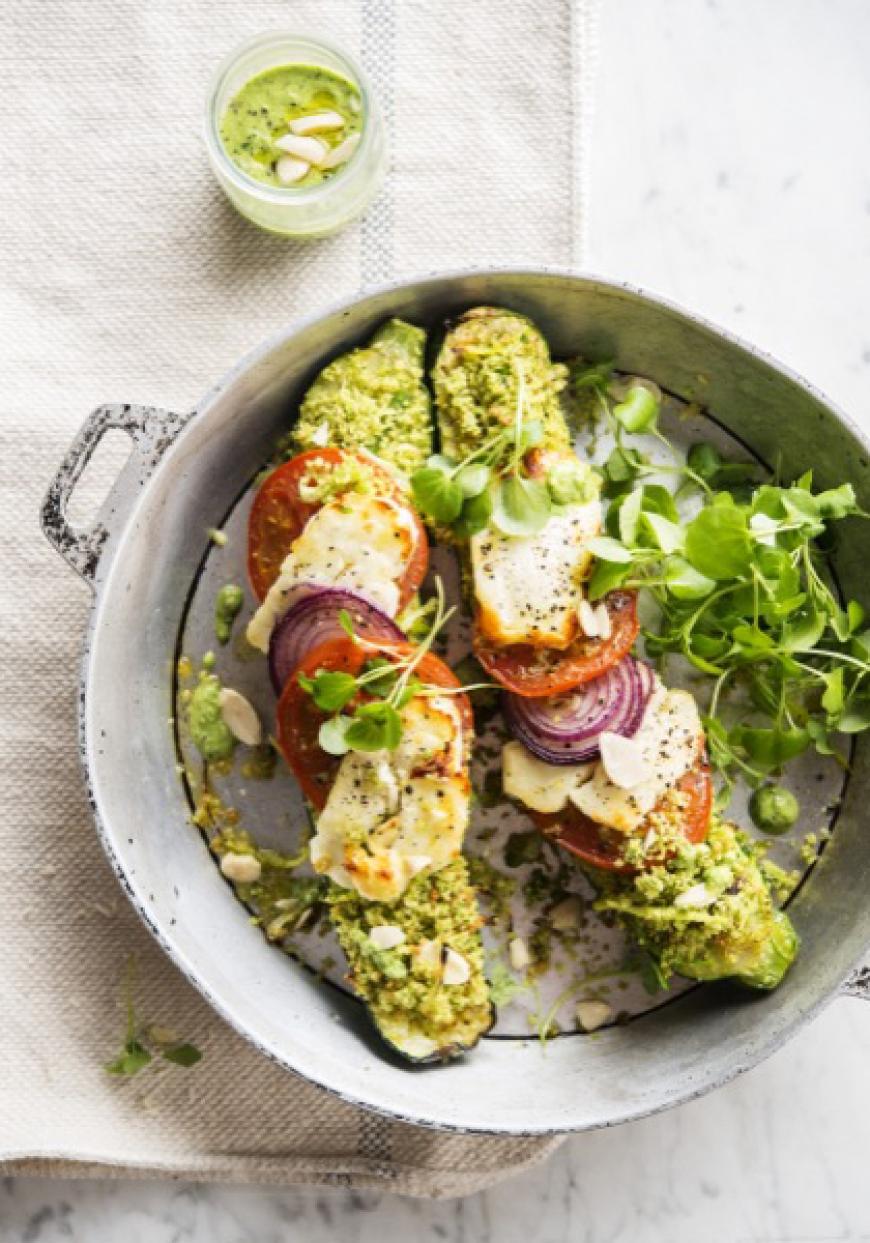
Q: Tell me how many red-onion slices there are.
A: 2